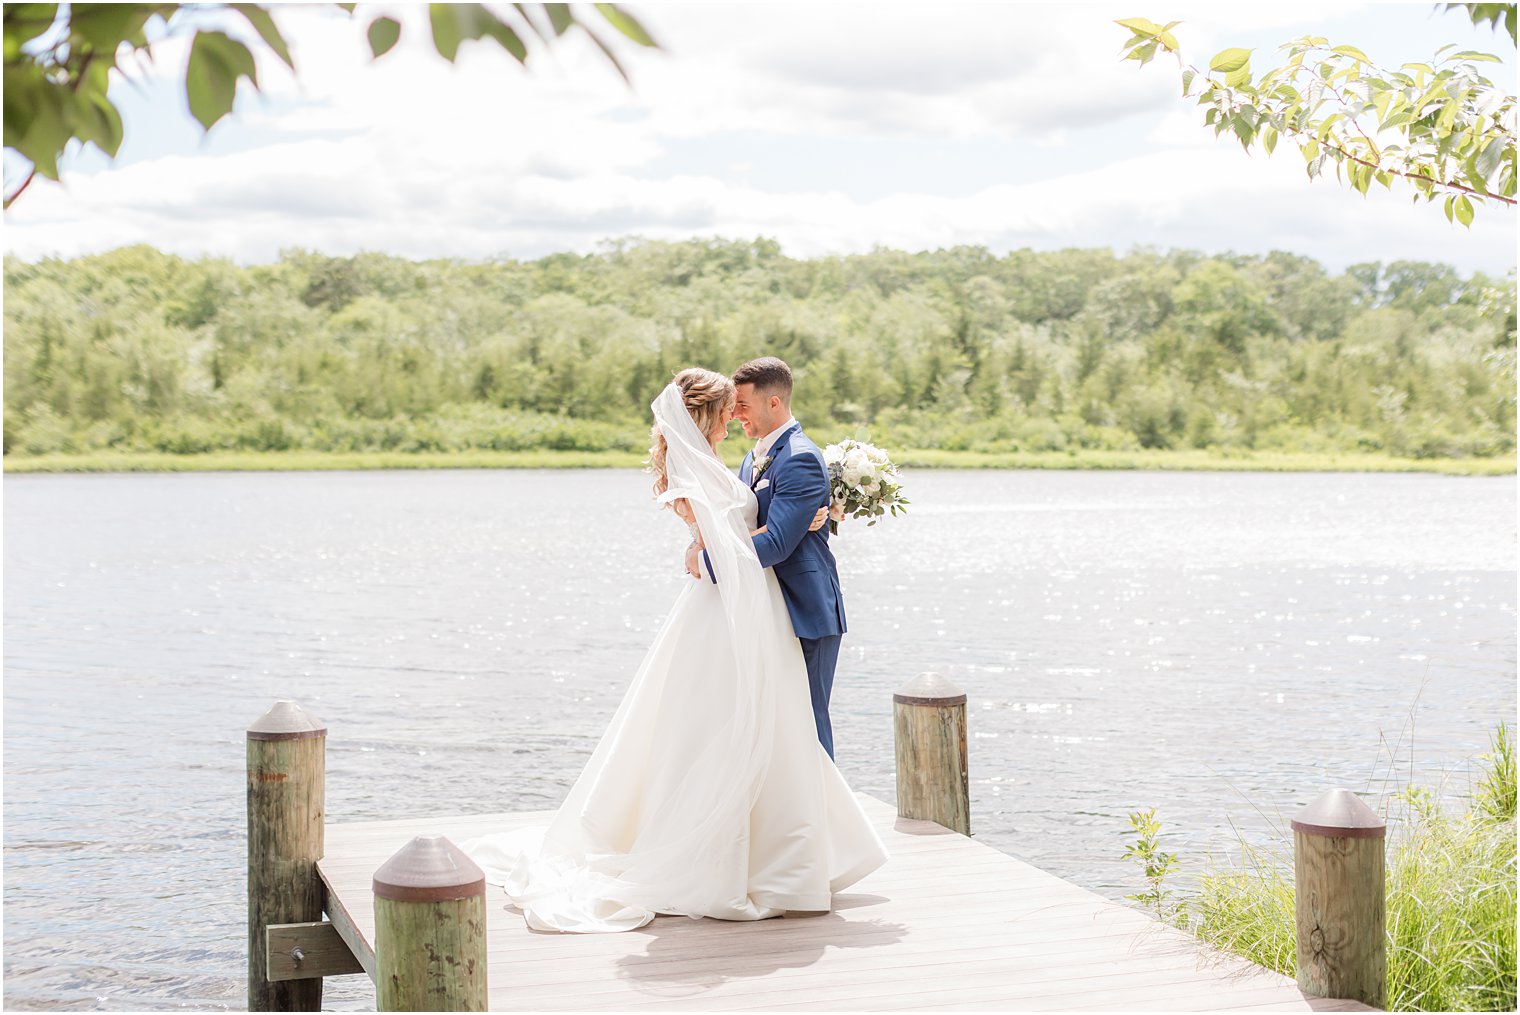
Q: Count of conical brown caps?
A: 4